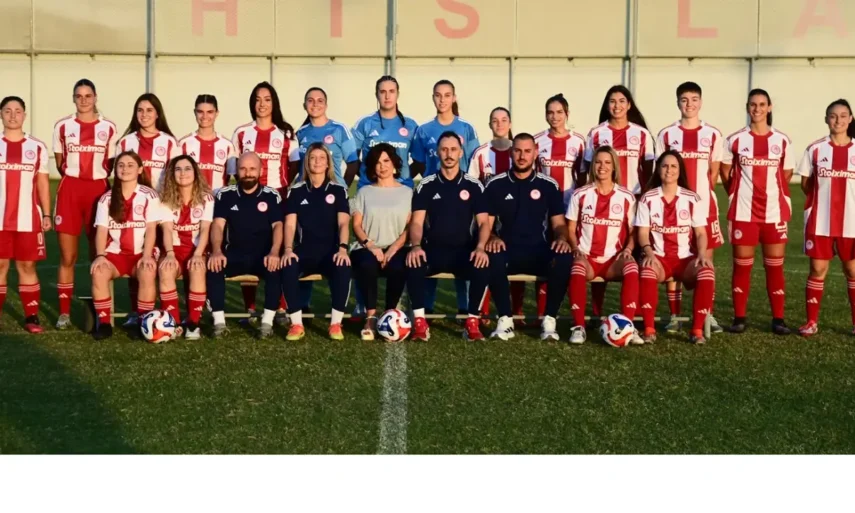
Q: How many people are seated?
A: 9